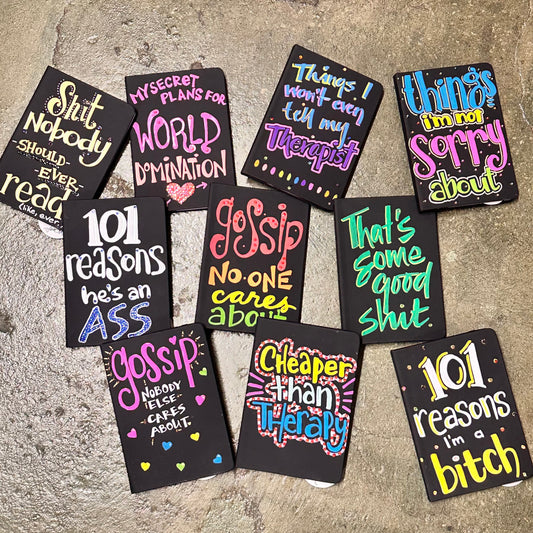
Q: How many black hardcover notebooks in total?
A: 10